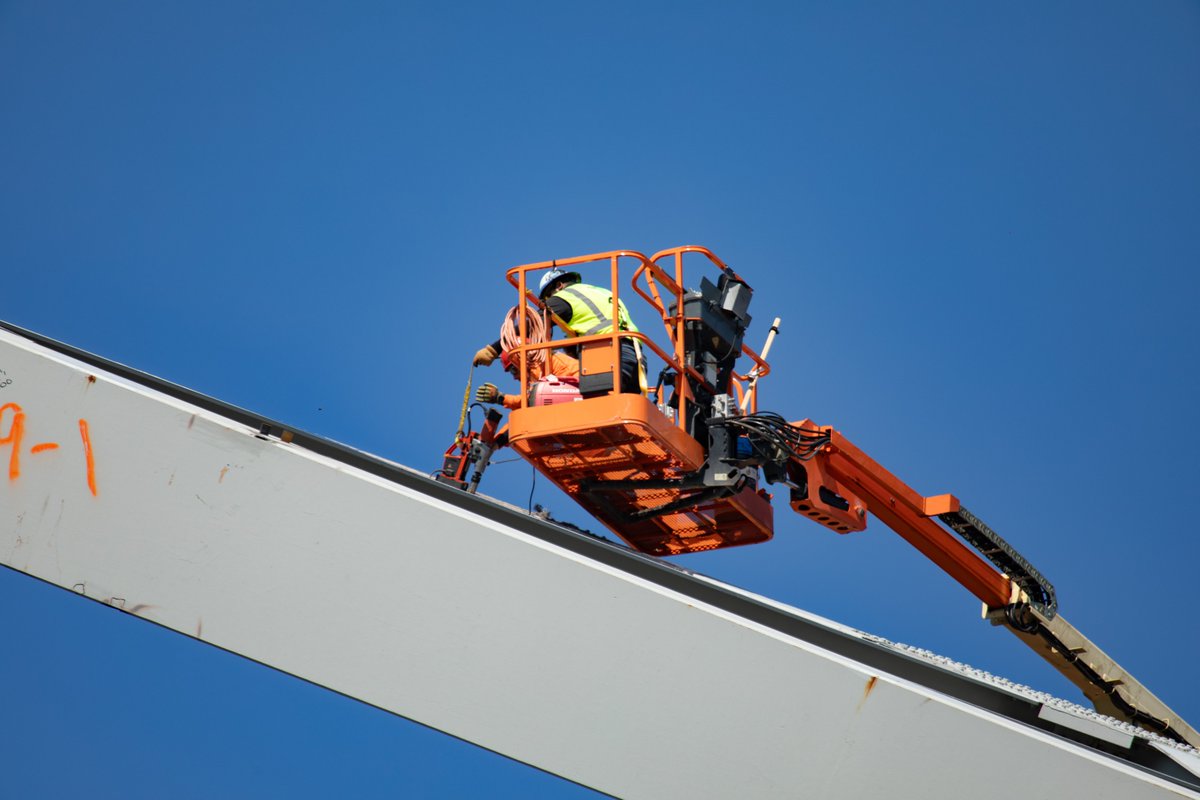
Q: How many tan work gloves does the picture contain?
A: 2